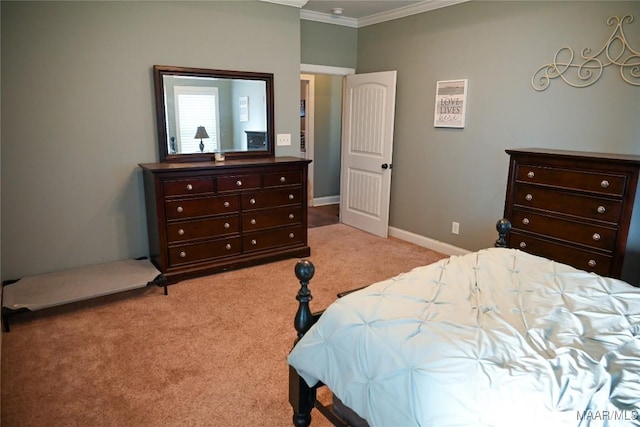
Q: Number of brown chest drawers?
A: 2